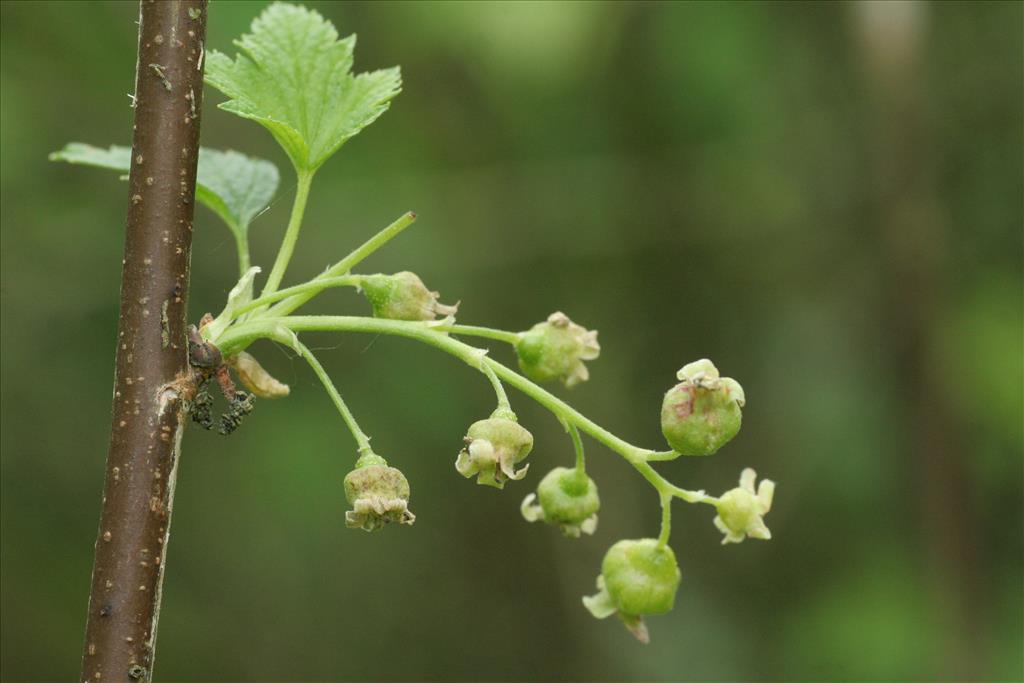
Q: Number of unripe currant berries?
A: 8